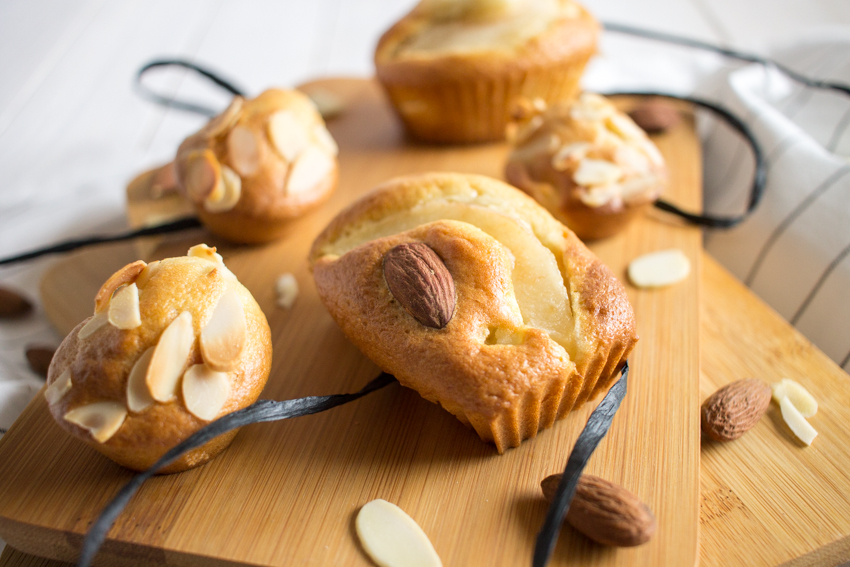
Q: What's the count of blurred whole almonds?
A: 3